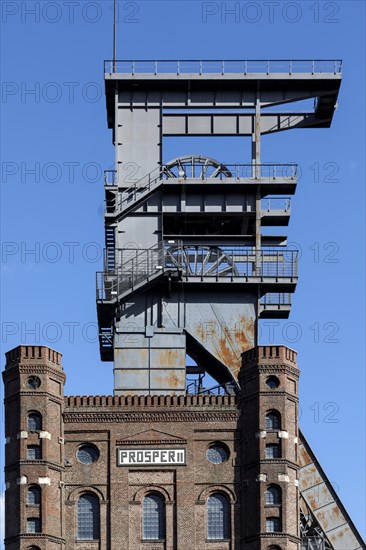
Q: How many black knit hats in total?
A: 0